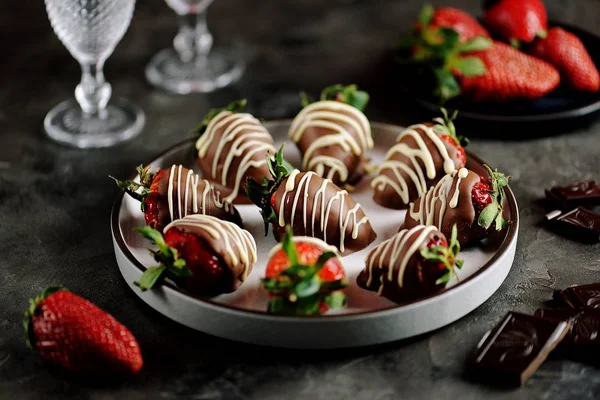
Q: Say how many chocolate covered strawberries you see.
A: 9